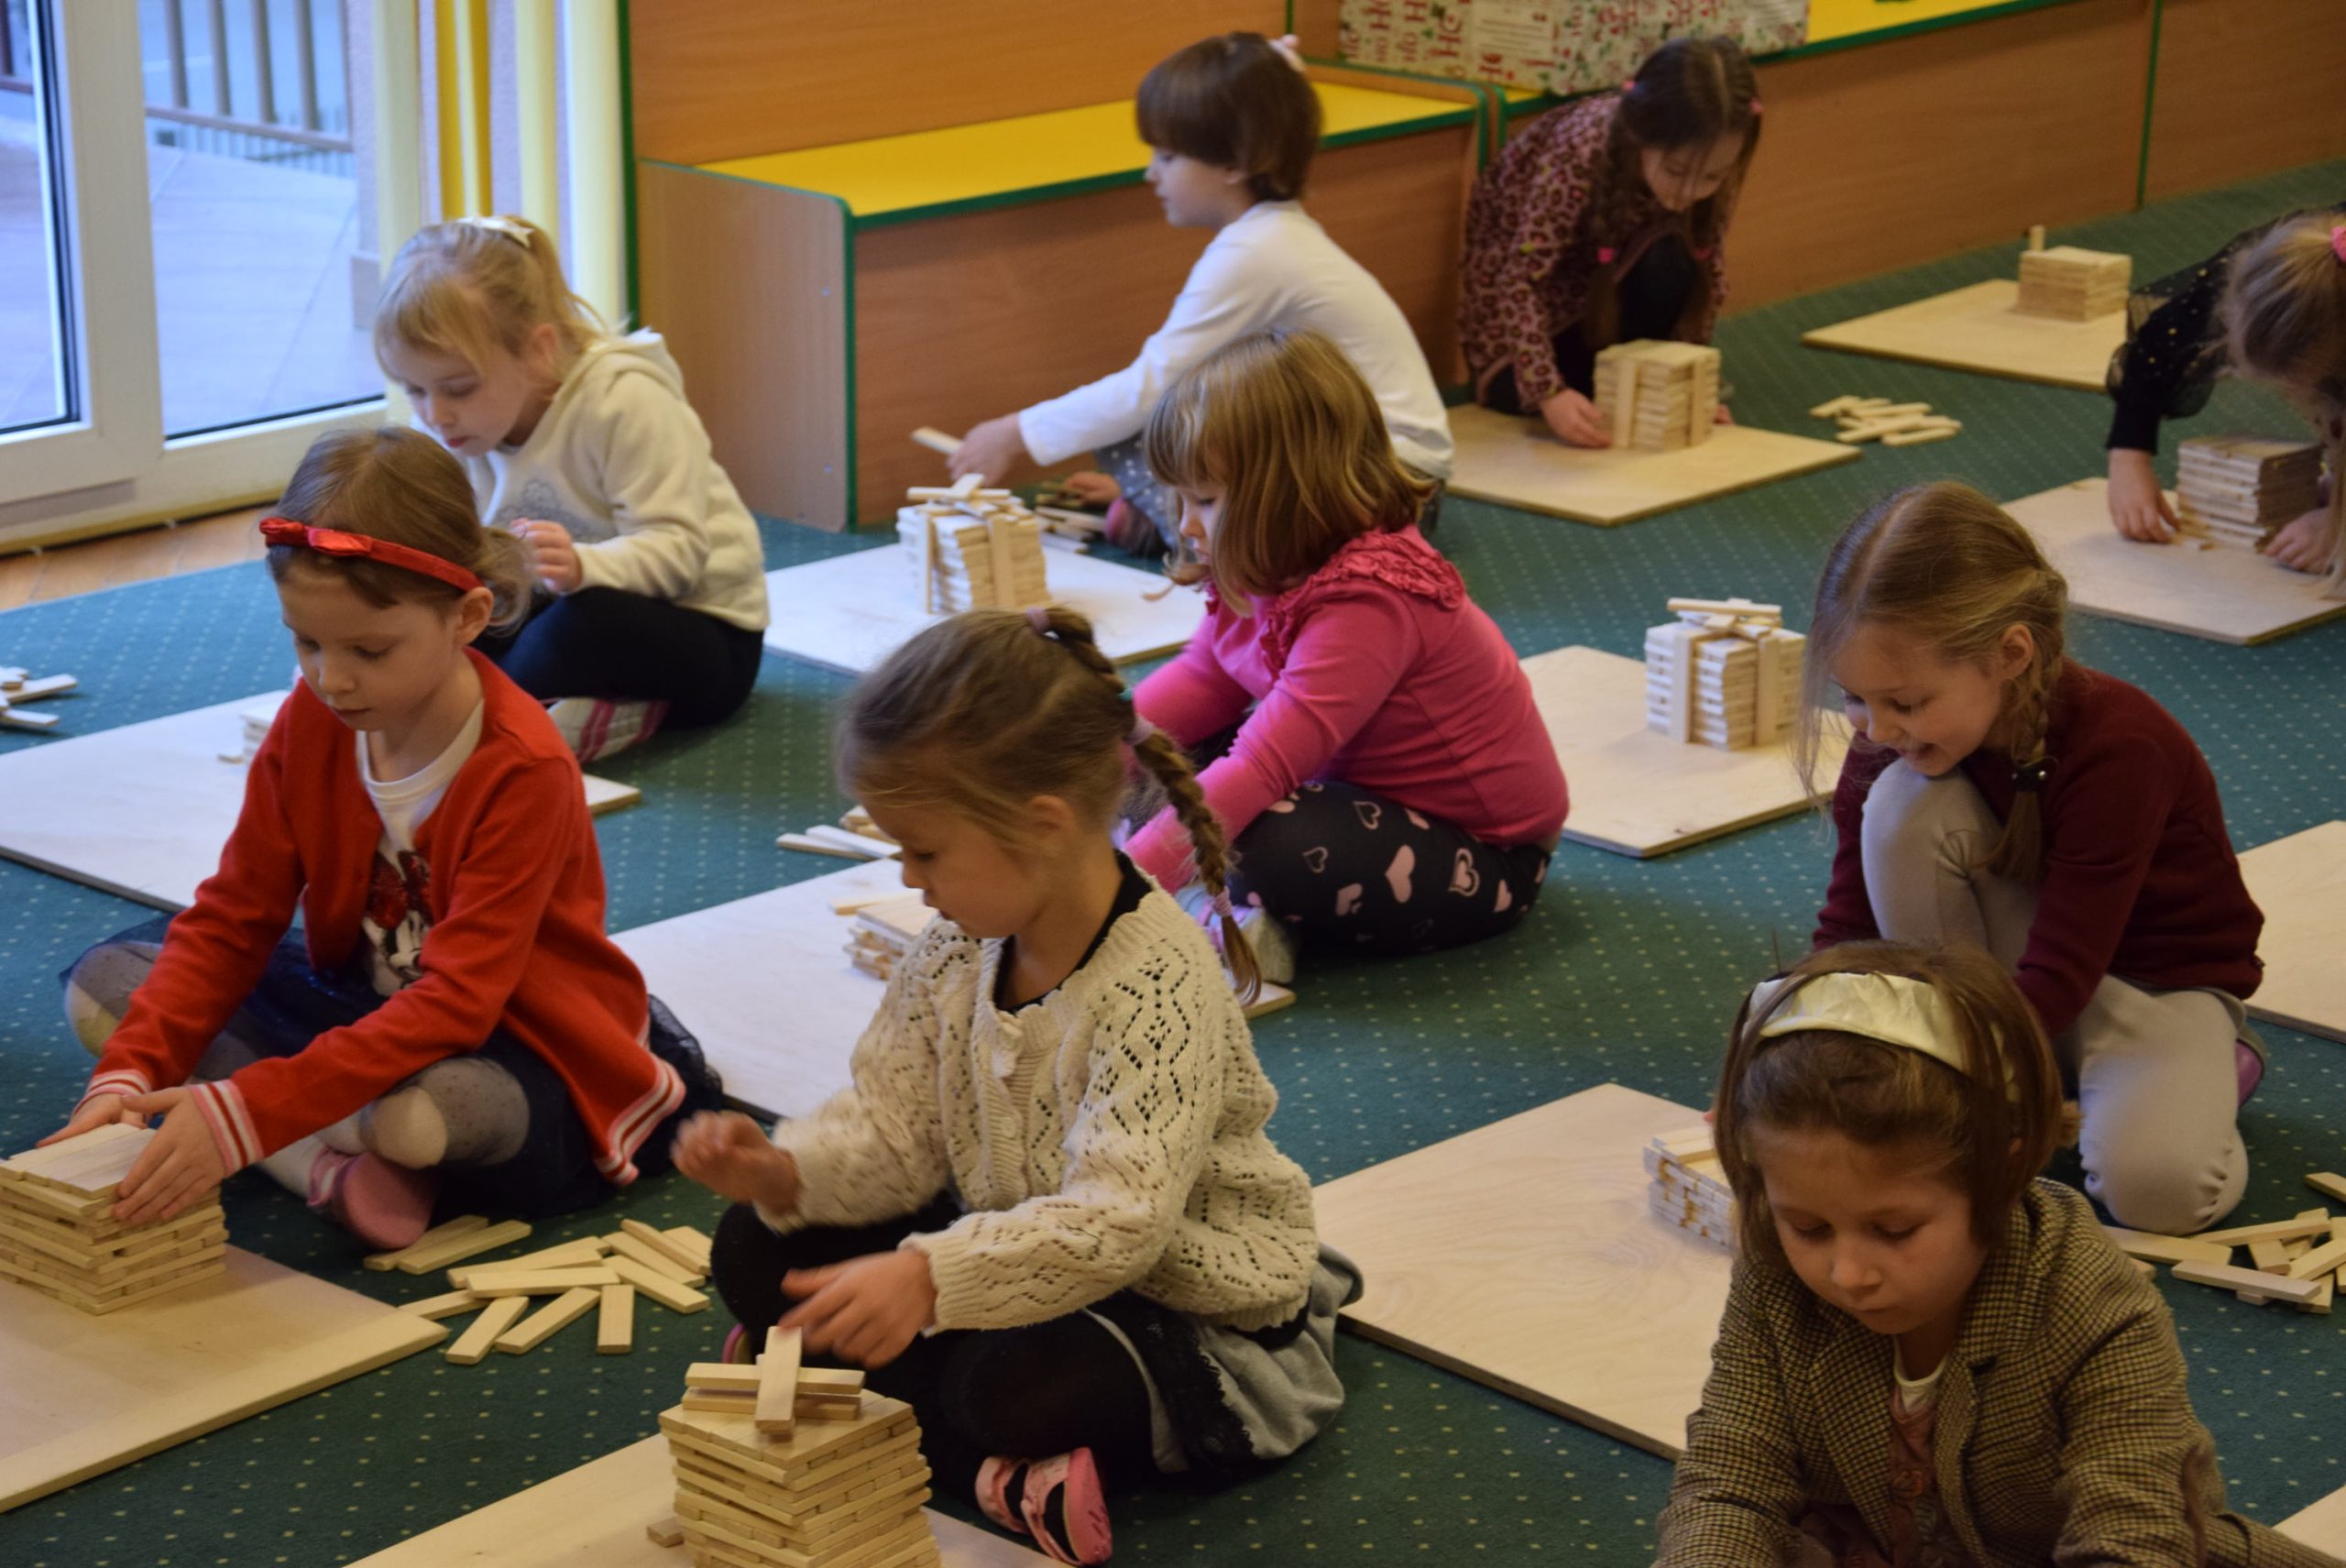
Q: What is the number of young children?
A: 9